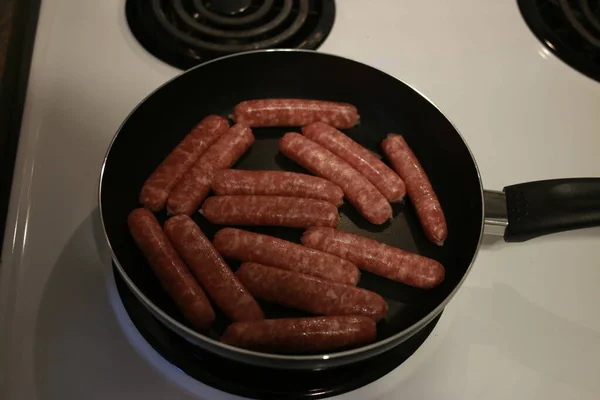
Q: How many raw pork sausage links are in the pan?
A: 14